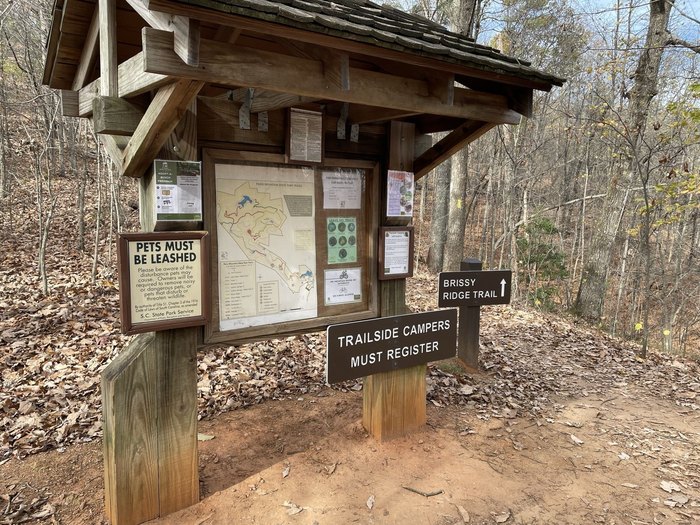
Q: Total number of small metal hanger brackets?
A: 4